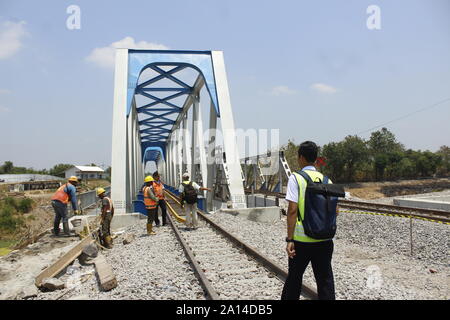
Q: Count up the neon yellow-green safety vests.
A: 2